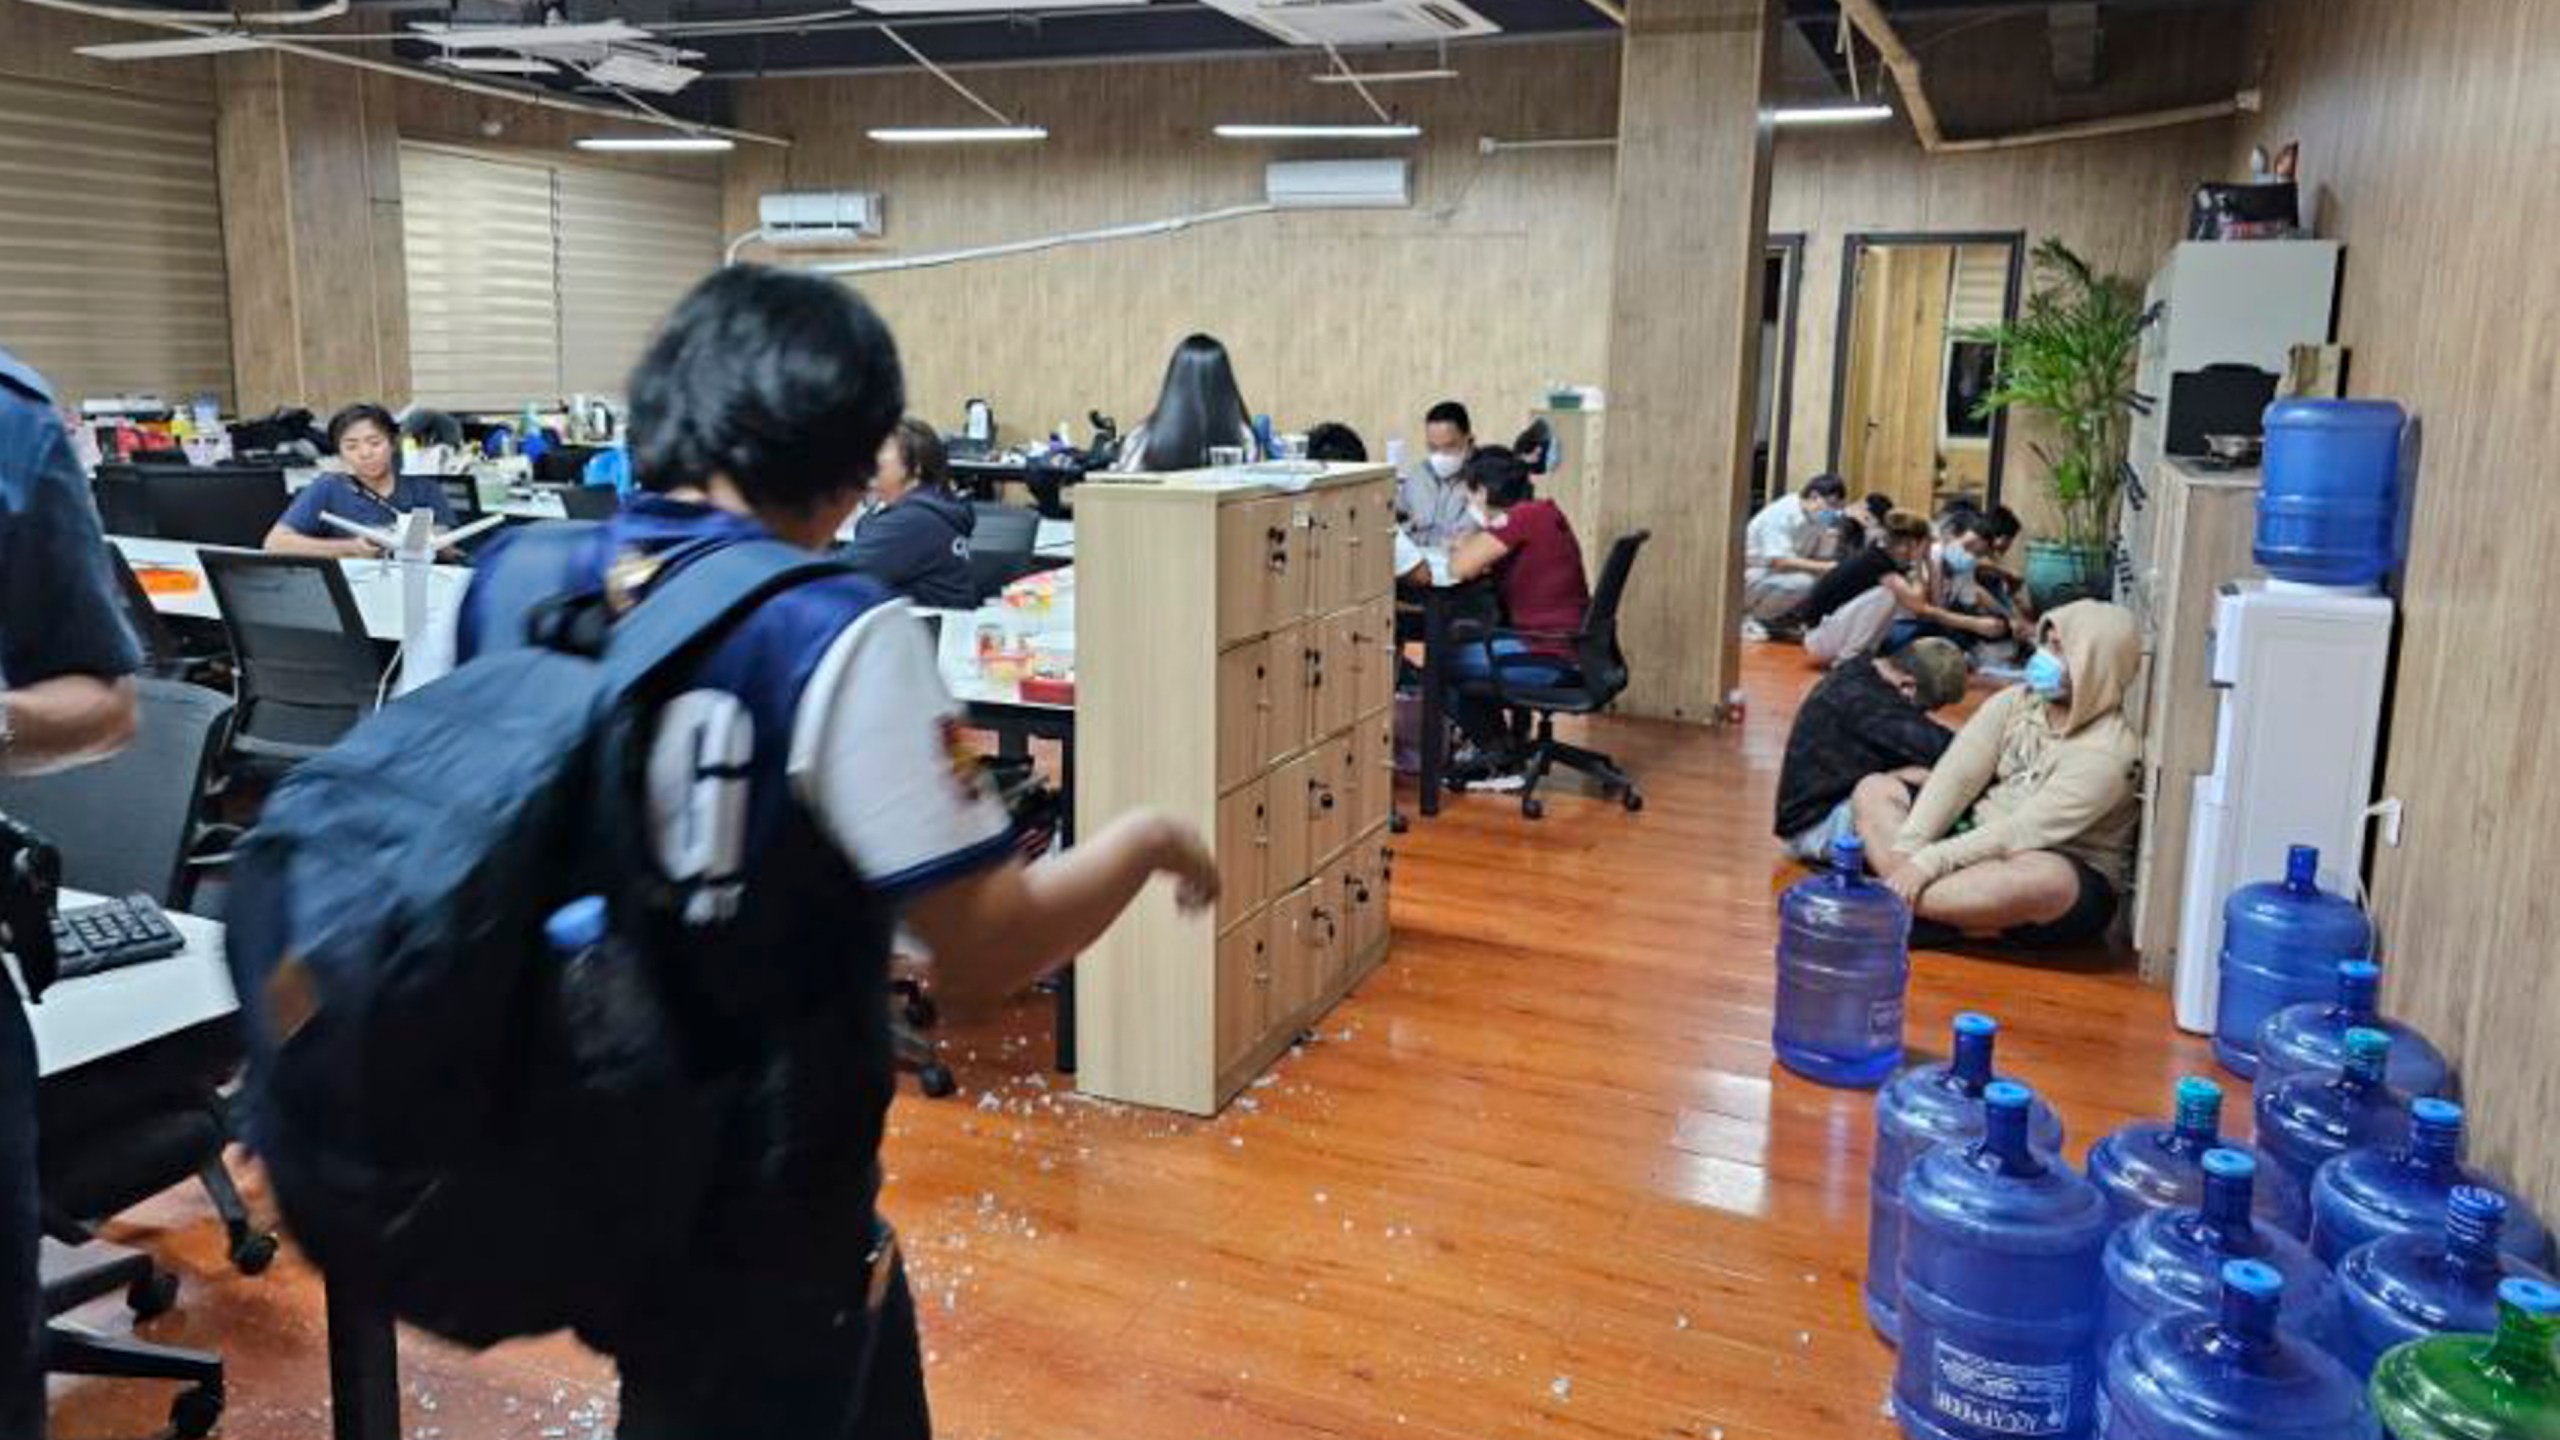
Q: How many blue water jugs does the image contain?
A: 12